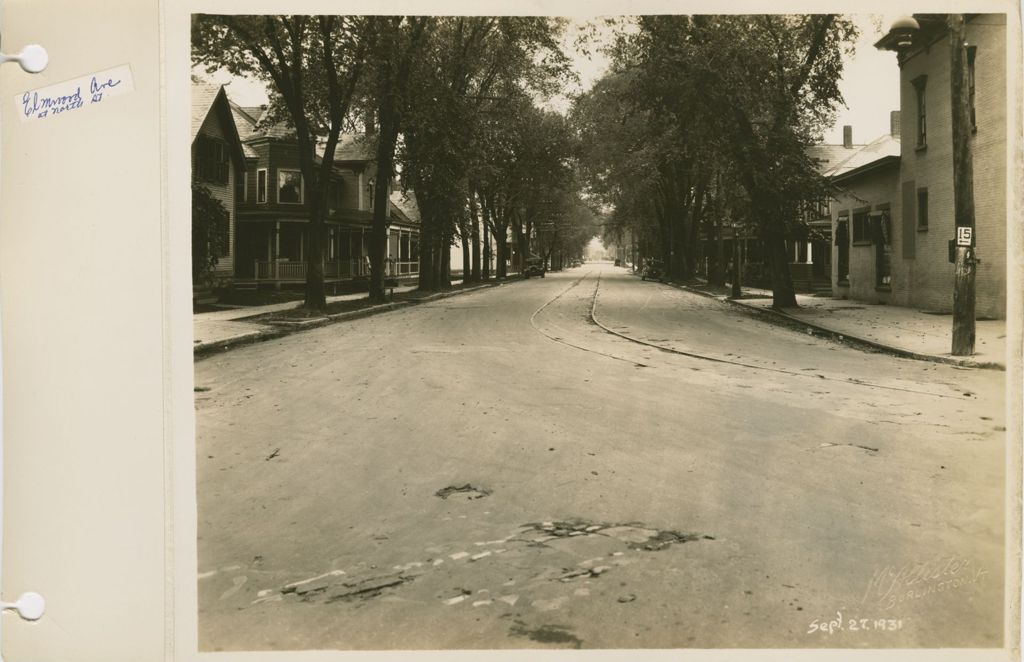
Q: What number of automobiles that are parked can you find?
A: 2